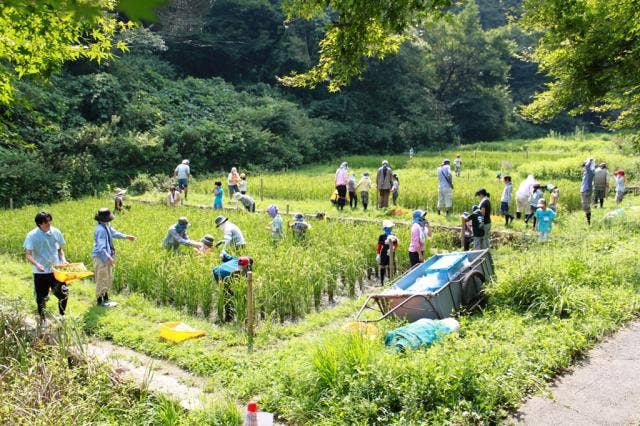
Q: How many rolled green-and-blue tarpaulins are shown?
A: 1